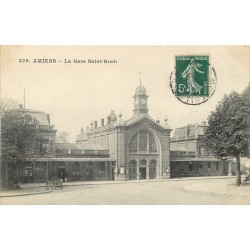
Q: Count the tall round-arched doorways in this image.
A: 3